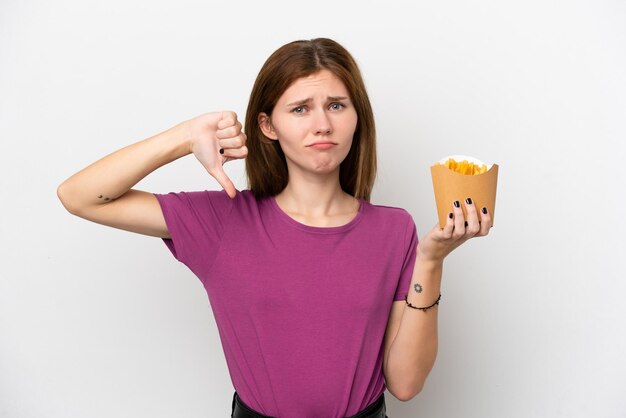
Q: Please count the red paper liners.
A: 0